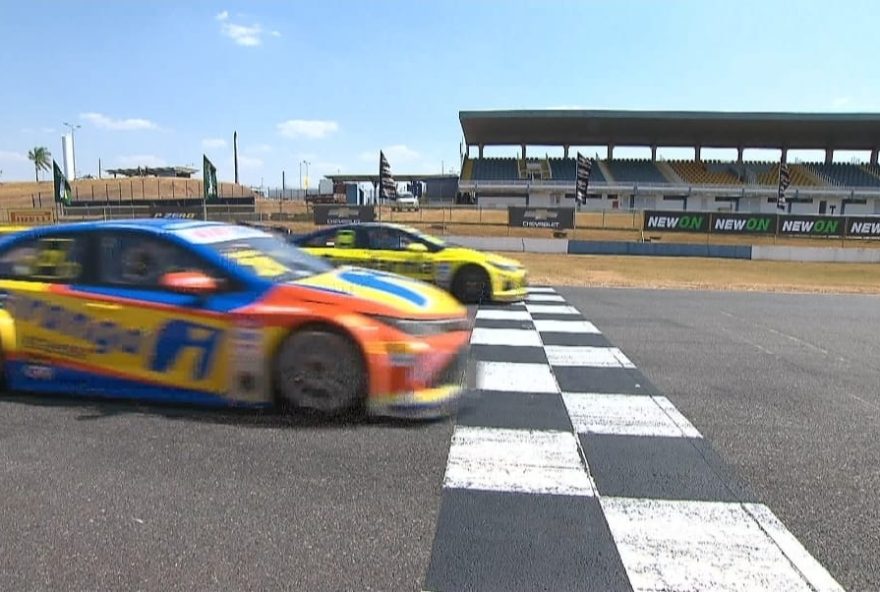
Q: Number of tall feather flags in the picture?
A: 5